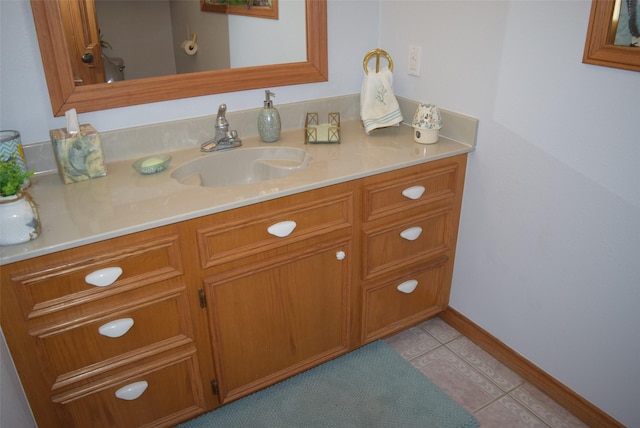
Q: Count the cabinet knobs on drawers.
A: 7